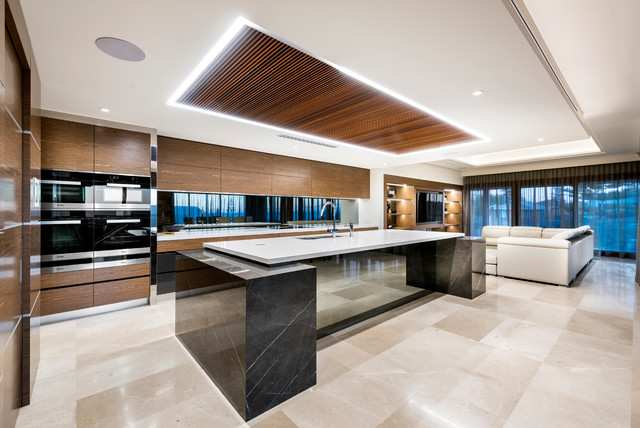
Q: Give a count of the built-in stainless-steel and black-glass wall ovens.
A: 4